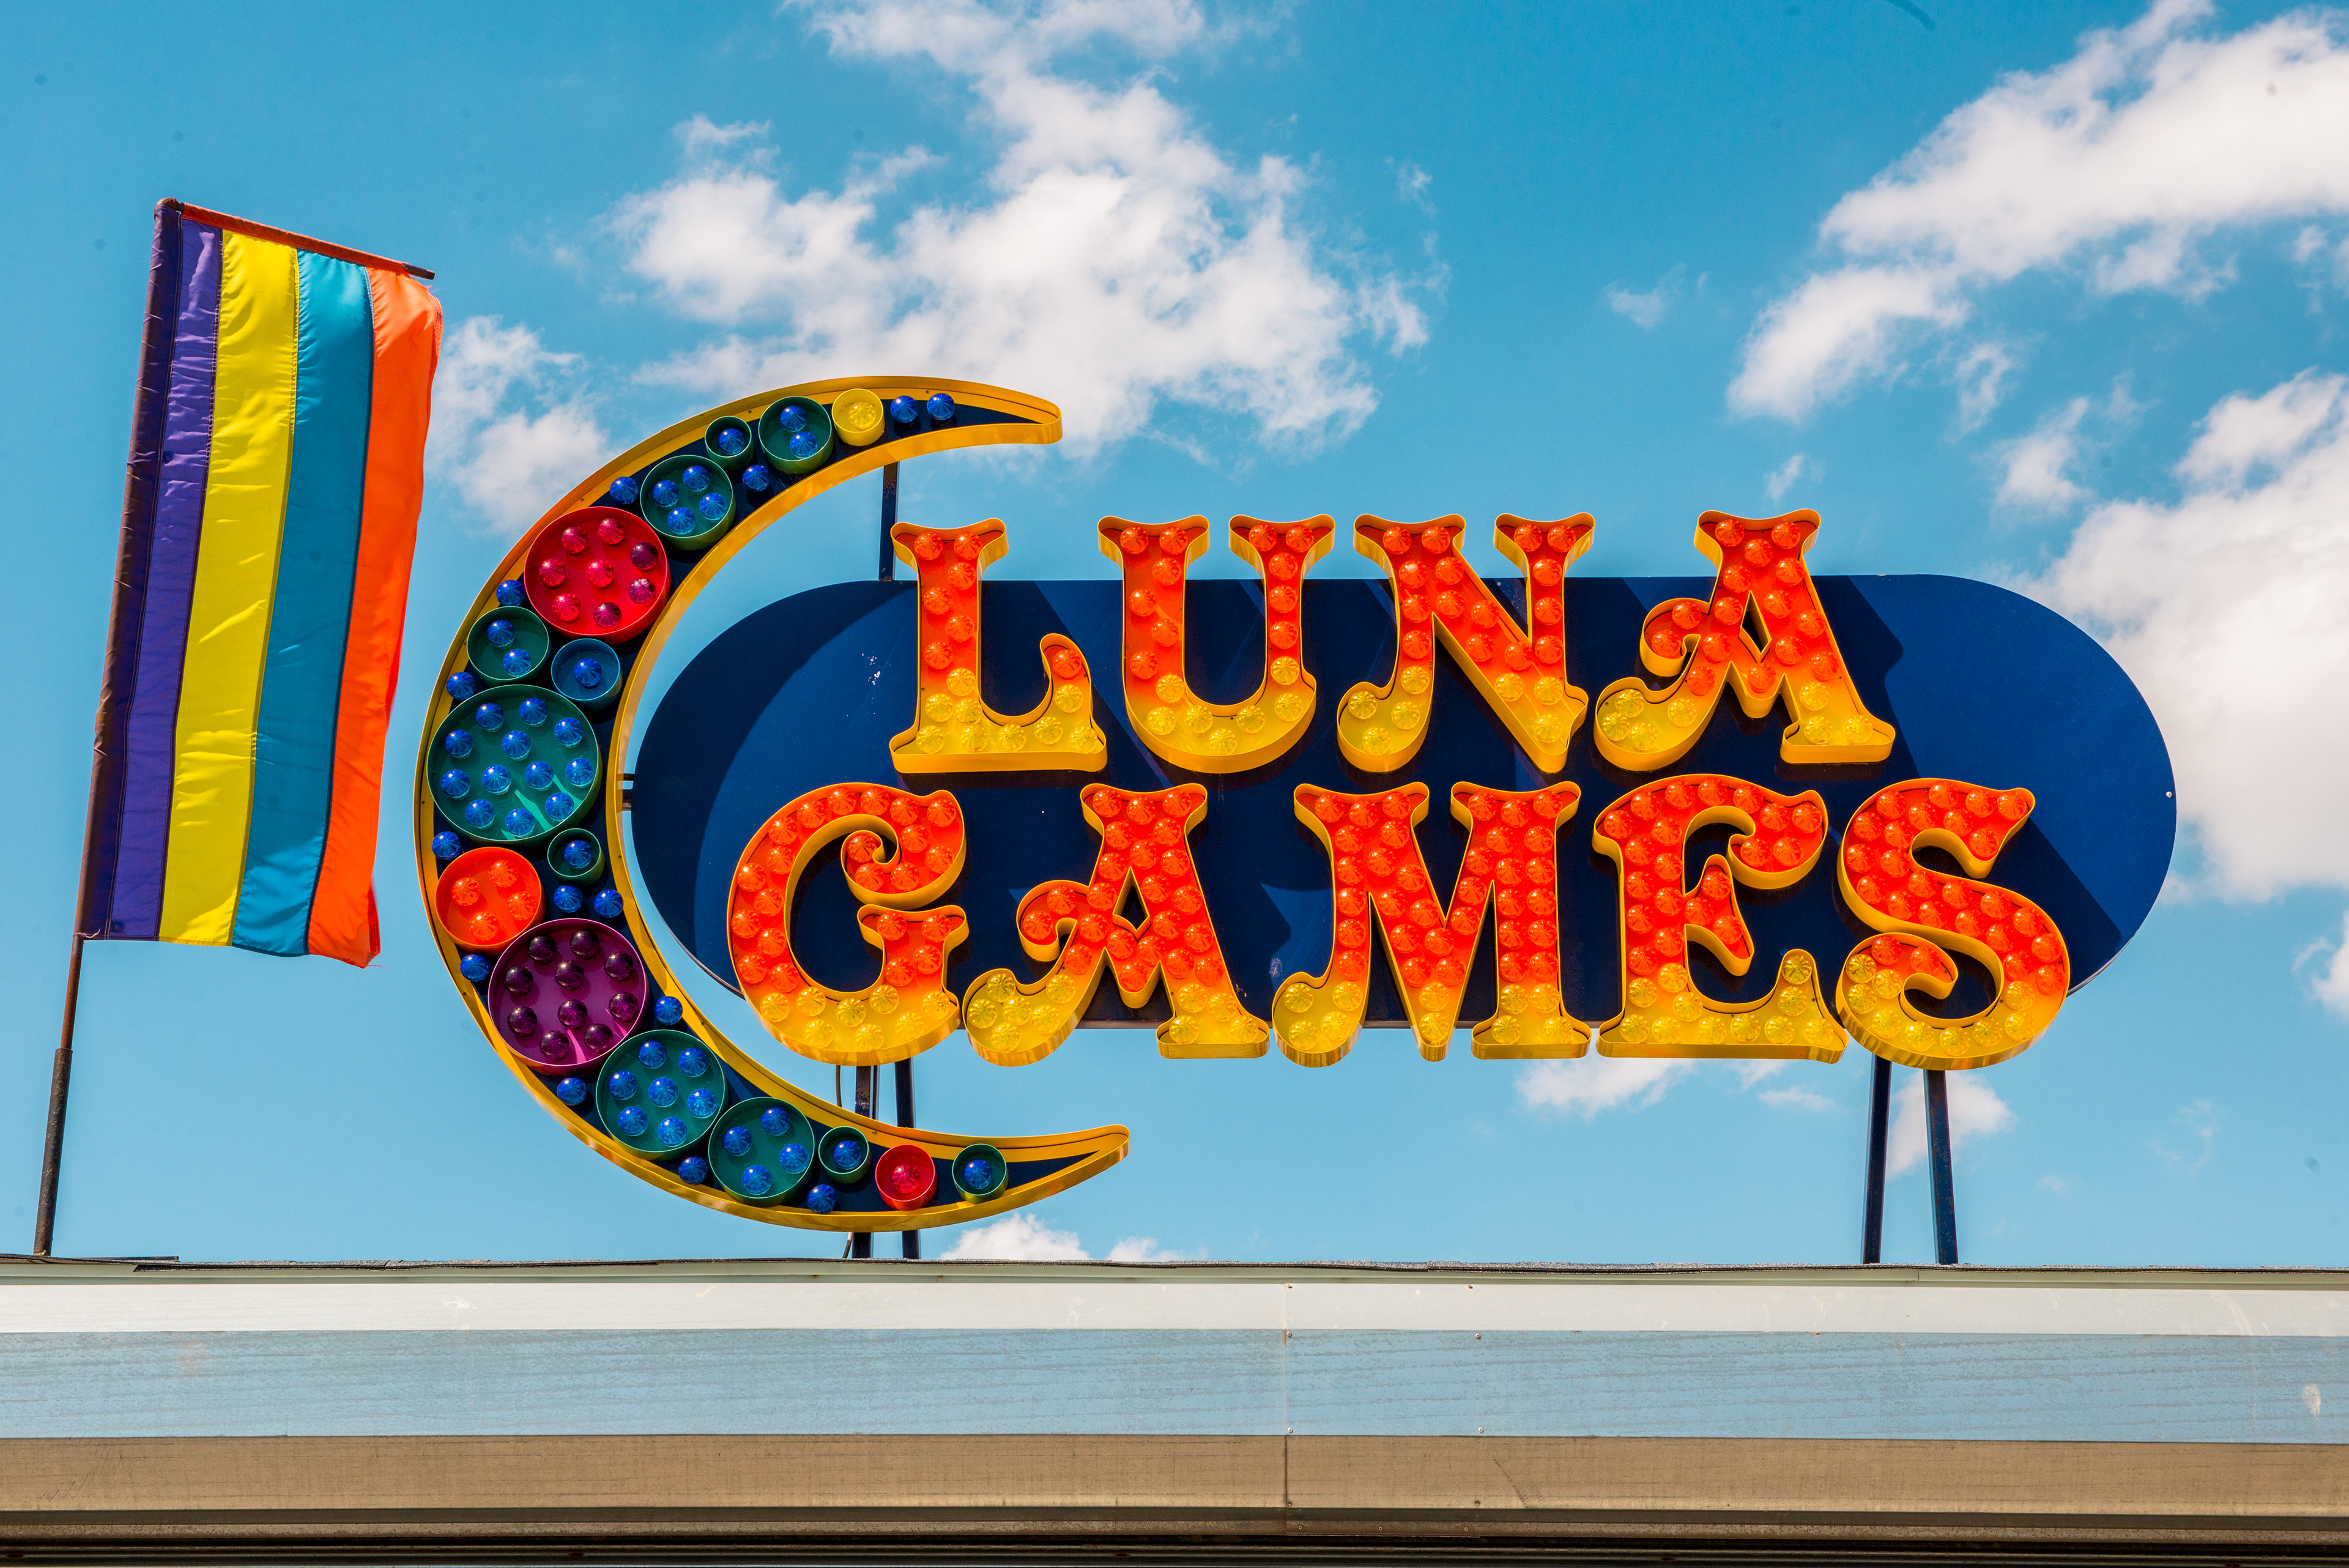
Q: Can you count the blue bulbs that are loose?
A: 14